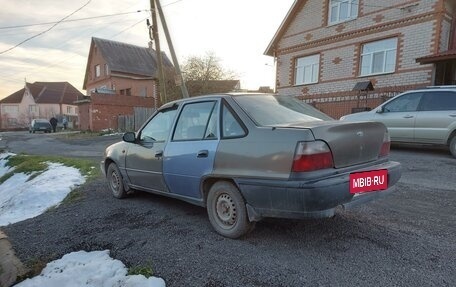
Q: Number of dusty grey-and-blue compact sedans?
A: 1